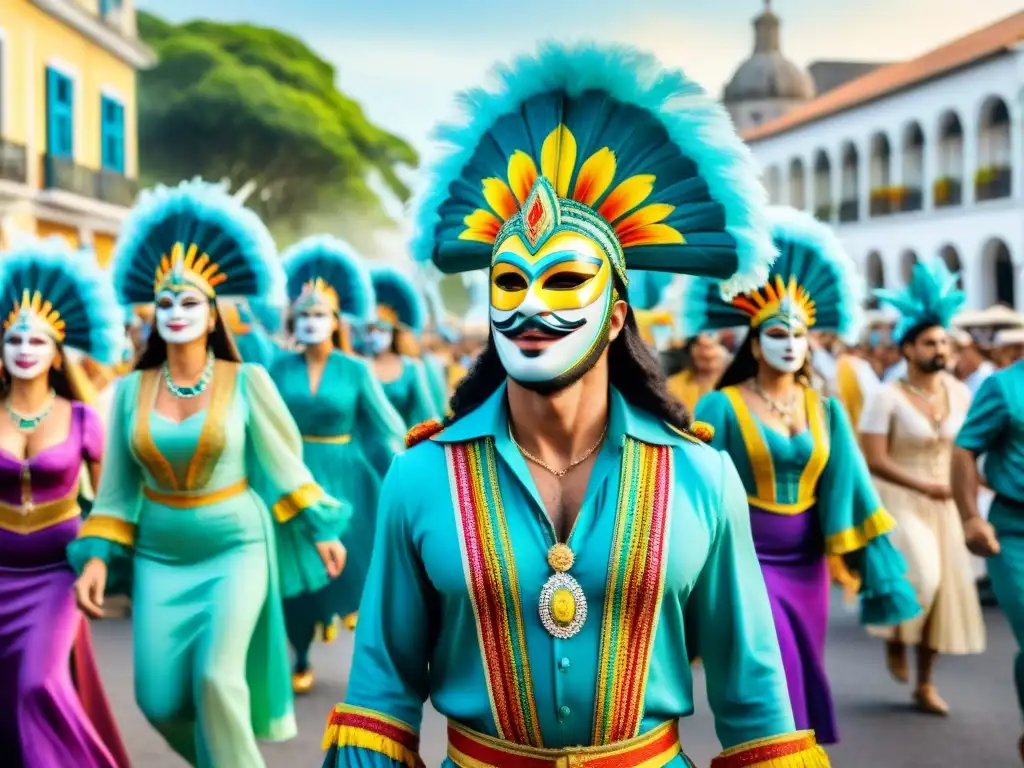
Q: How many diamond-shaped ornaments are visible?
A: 1